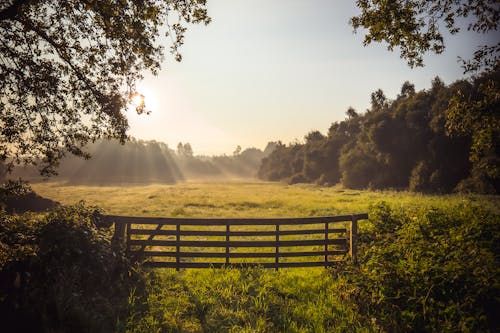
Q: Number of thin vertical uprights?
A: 4